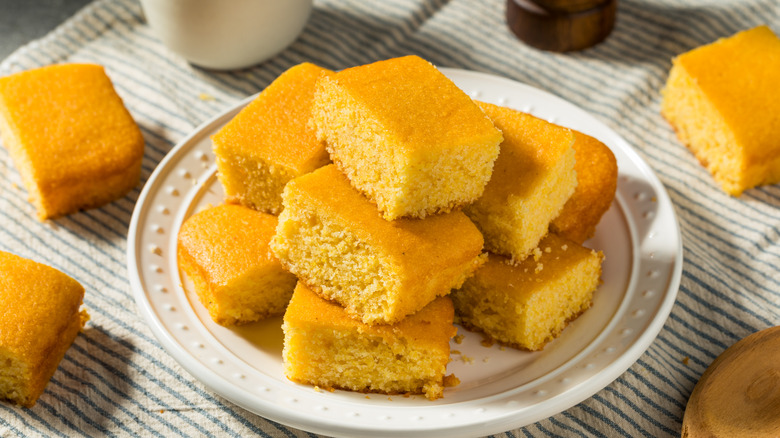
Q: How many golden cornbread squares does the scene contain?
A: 11